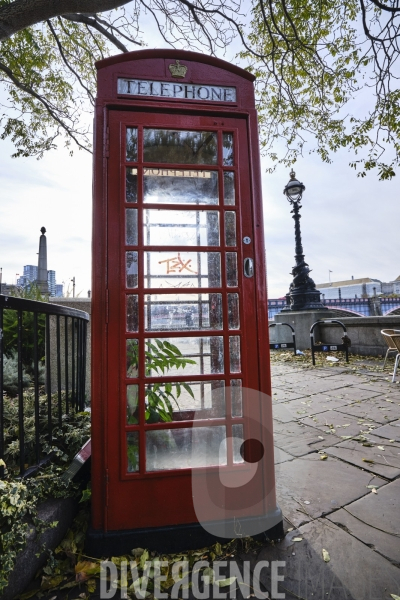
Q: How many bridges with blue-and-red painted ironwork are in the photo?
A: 1